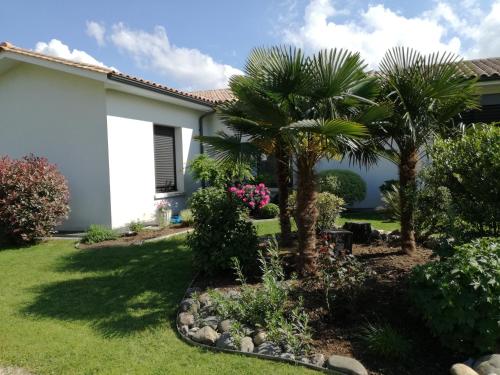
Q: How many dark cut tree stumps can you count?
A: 2